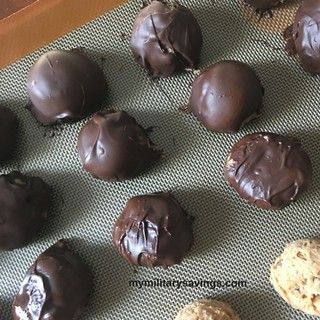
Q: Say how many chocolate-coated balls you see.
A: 11